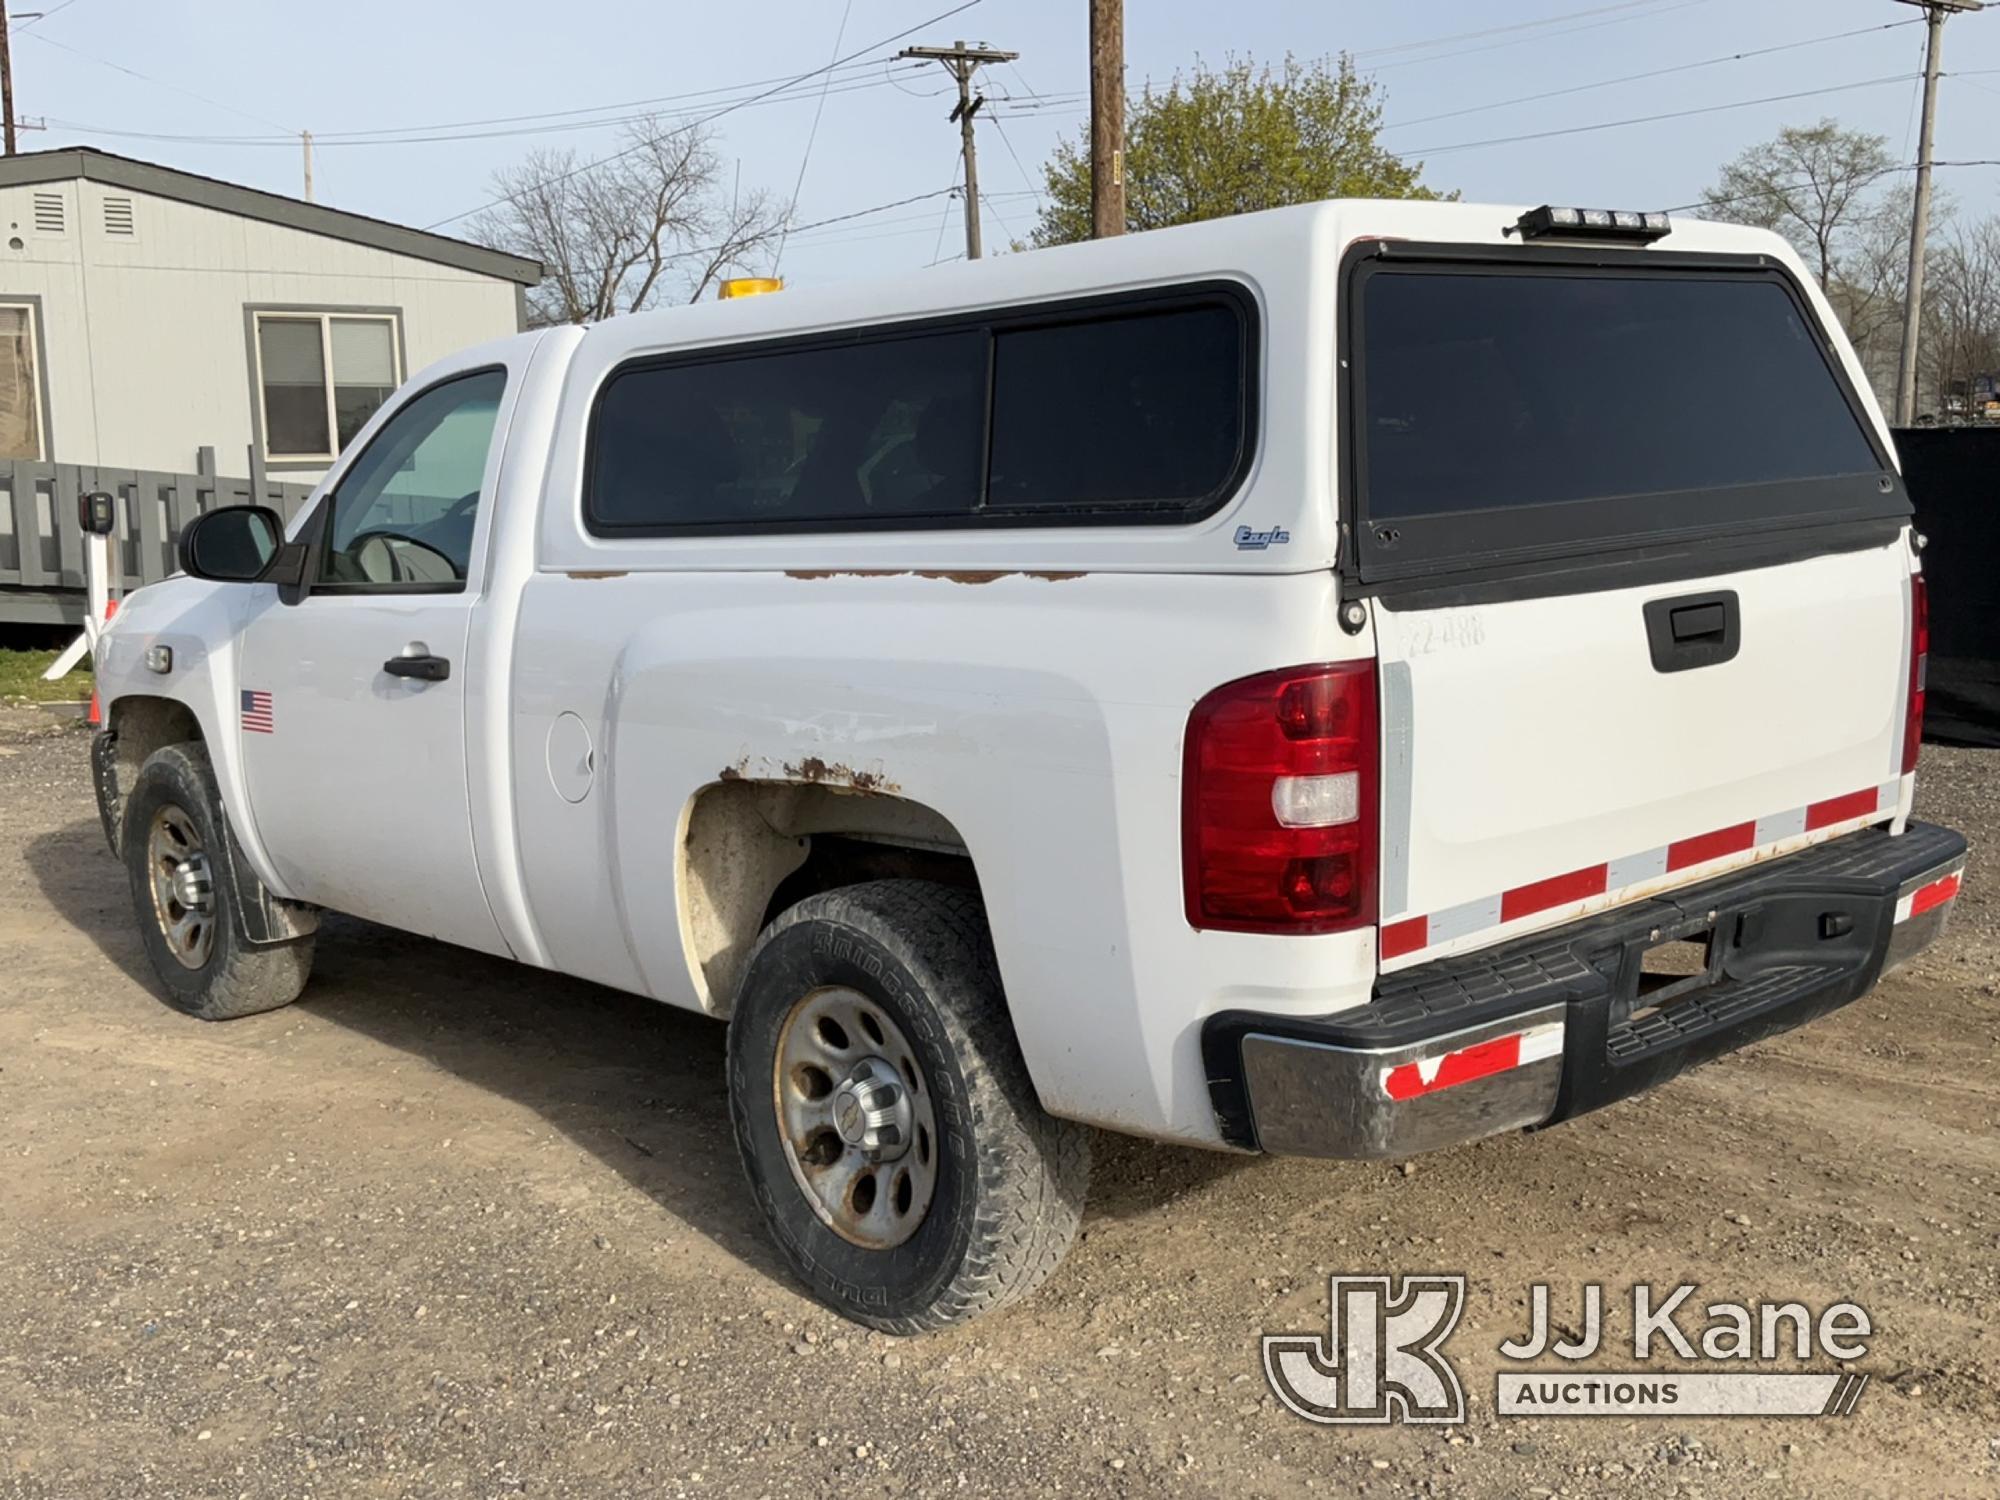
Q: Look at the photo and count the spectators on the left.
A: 0